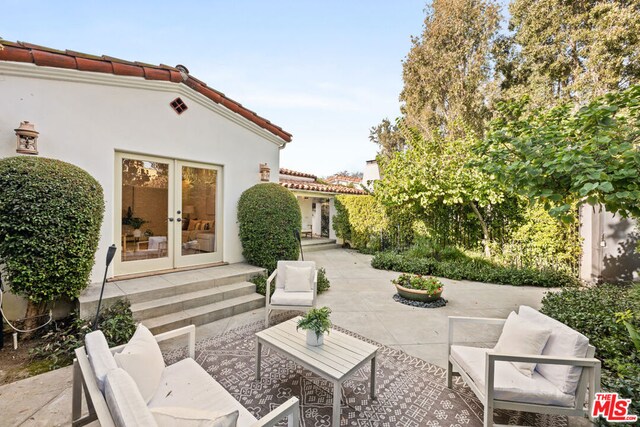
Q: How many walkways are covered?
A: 1